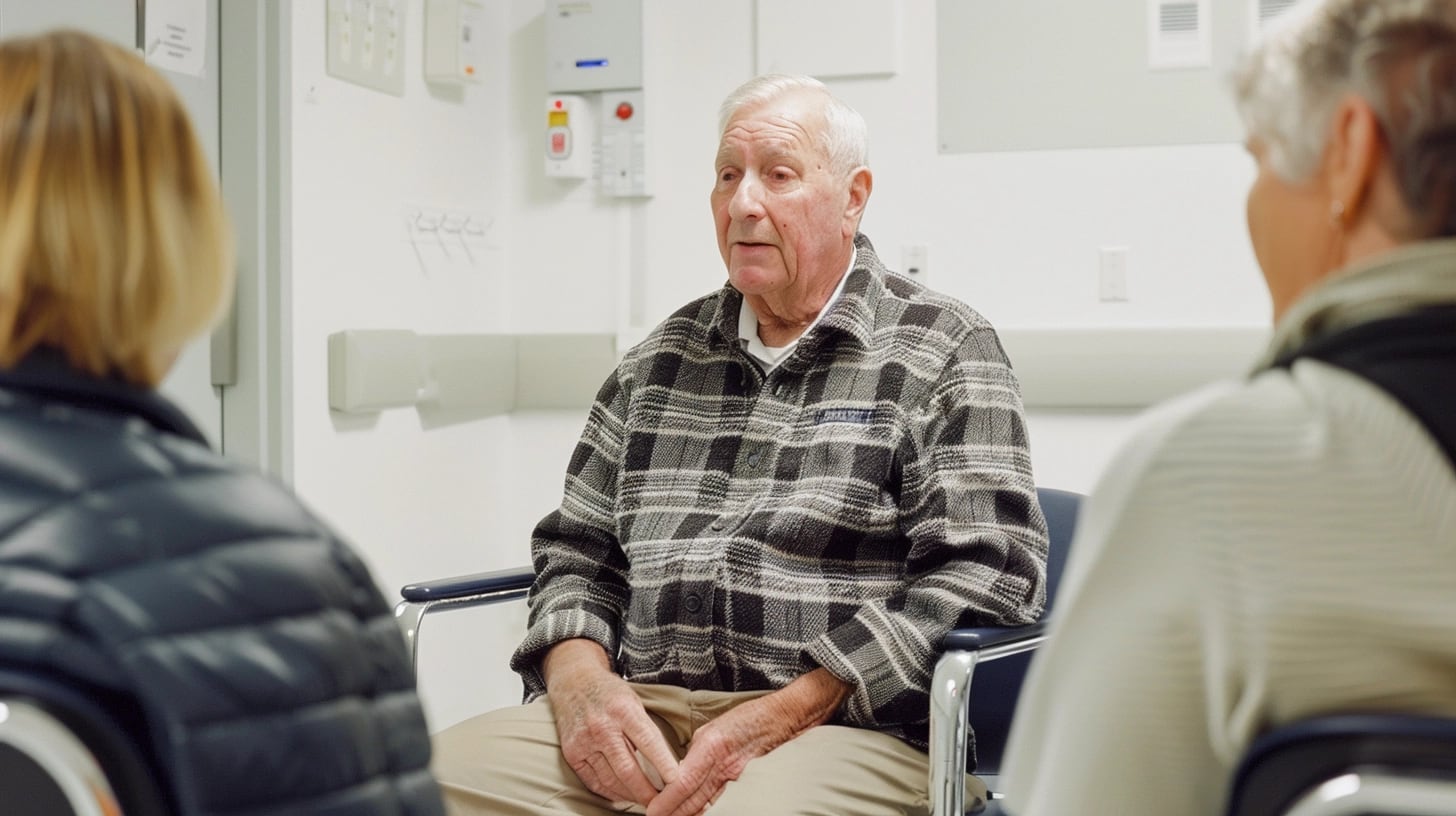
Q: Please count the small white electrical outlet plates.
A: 2